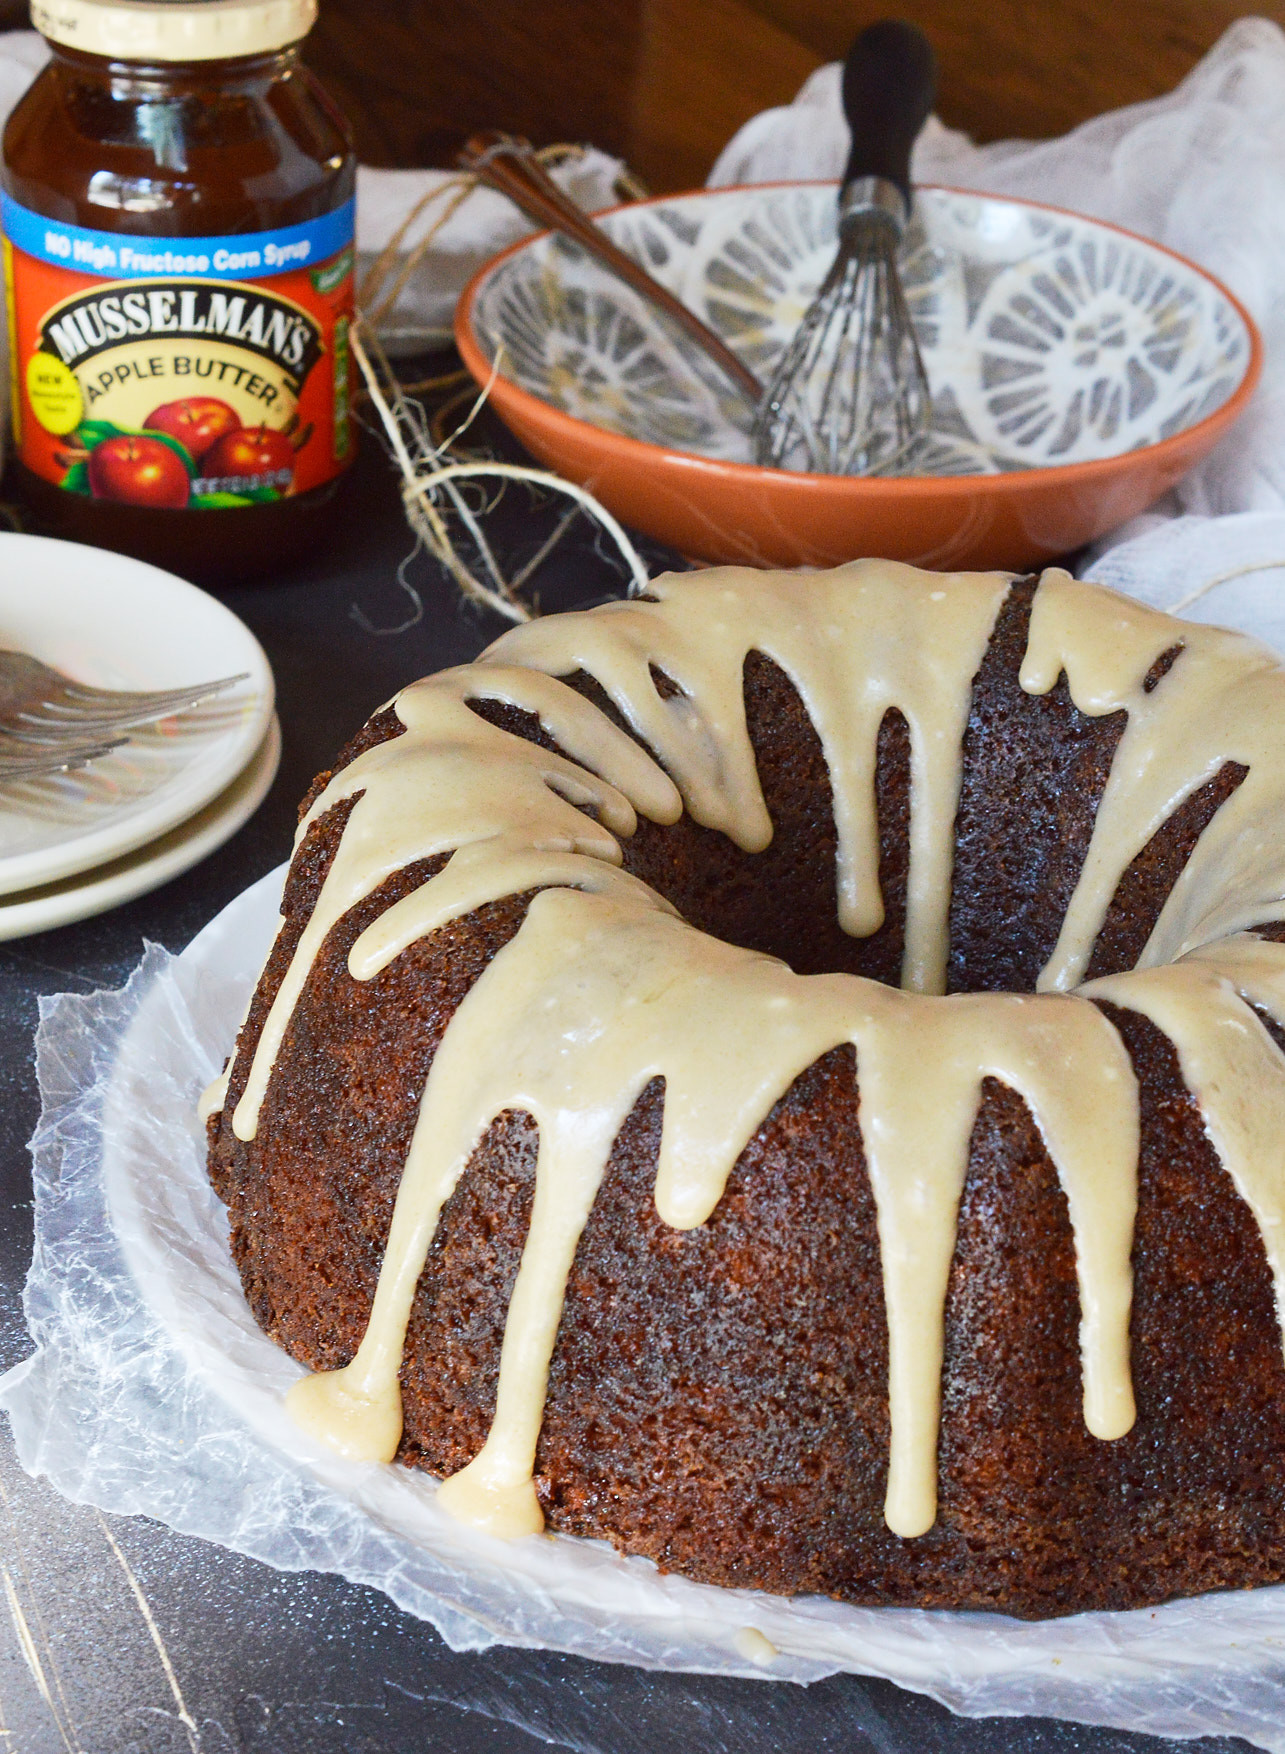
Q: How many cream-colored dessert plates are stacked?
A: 2